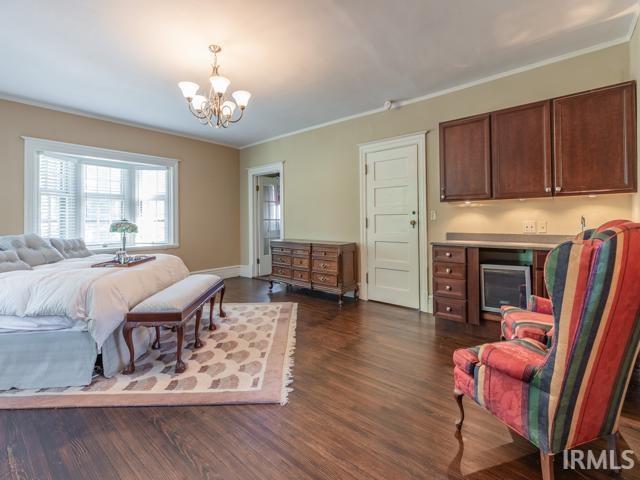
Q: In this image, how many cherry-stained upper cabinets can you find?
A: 3